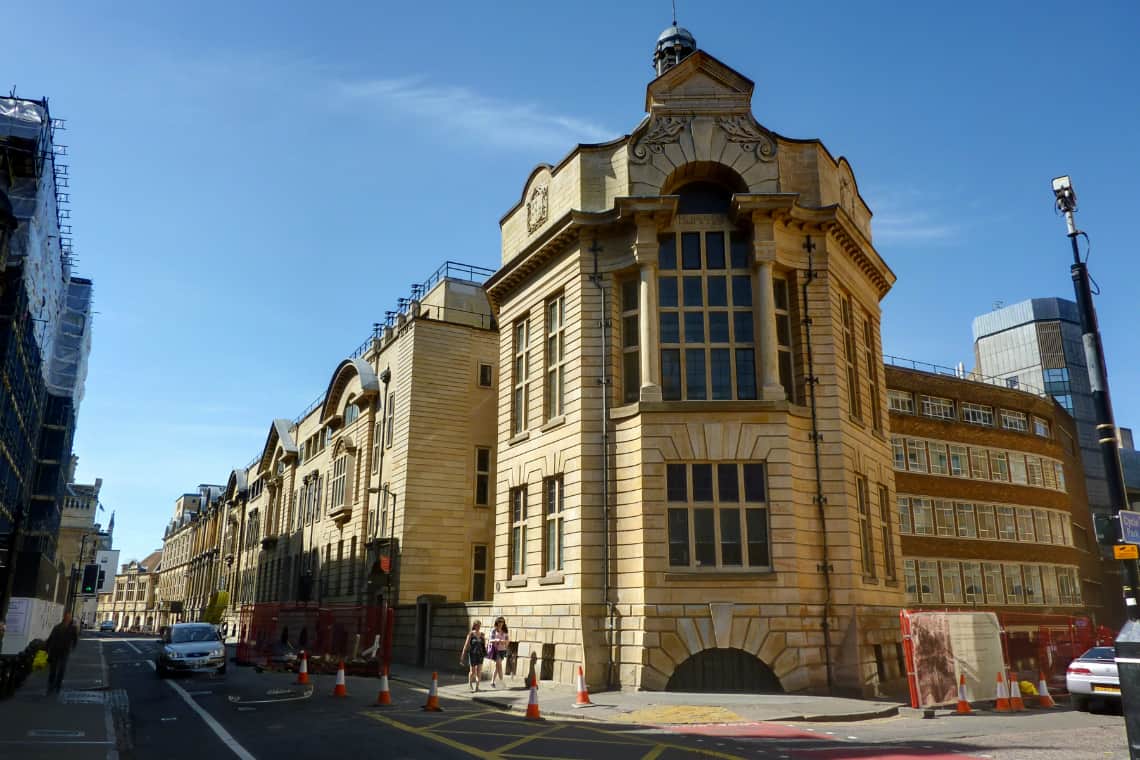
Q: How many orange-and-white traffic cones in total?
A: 10